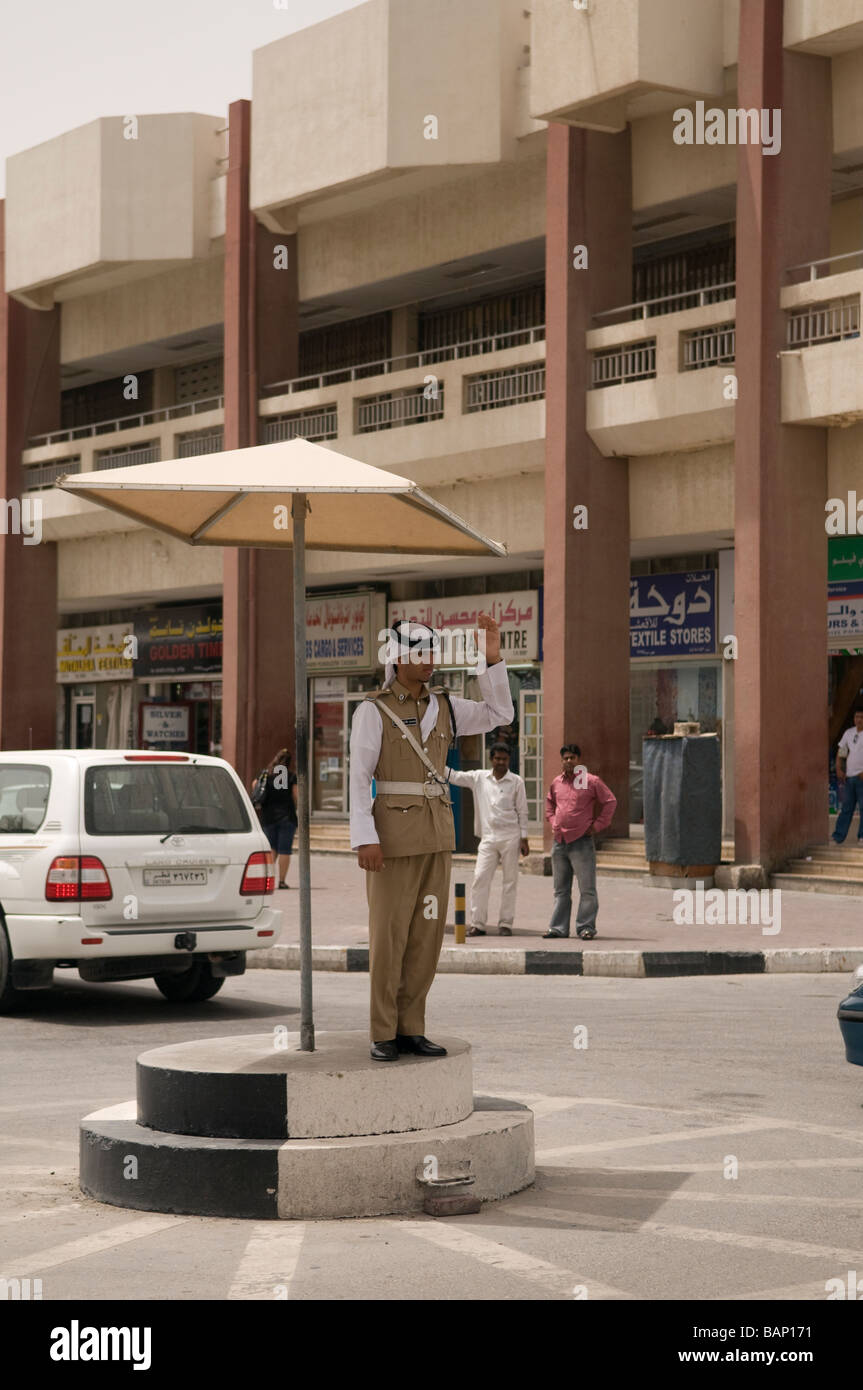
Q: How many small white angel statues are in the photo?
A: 0